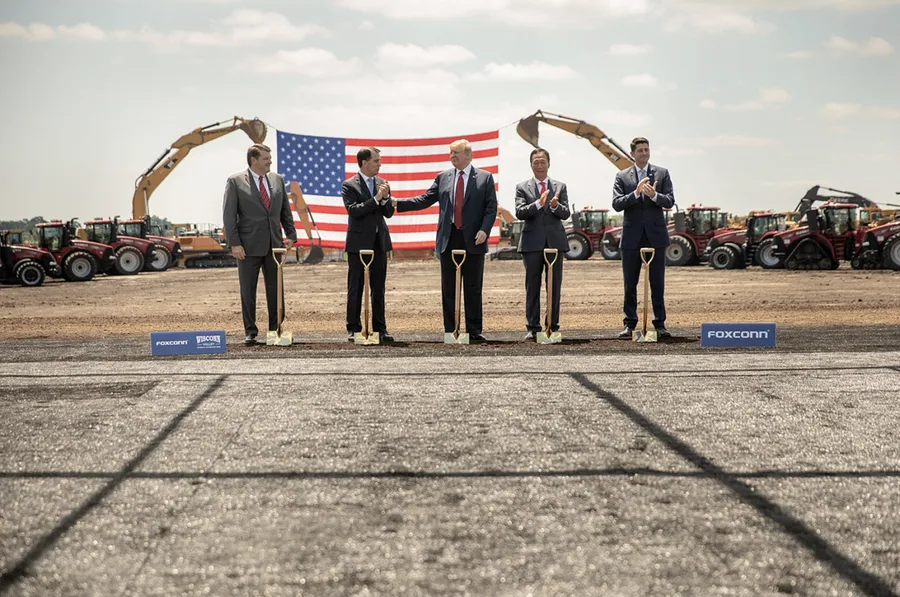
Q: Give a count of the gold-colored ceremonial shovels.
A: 5